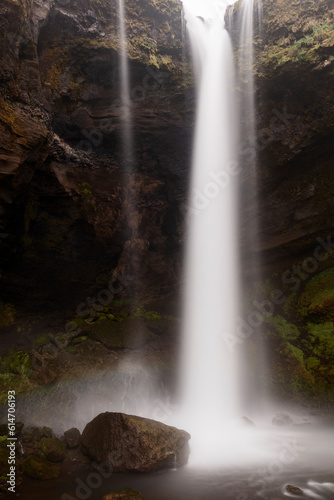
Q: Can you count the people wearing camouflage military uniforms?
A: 0